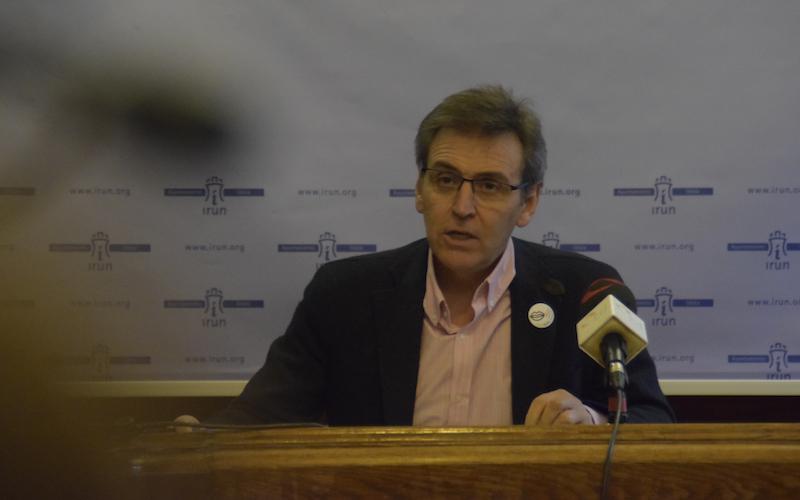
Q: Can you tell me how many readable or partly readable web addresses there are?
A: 10